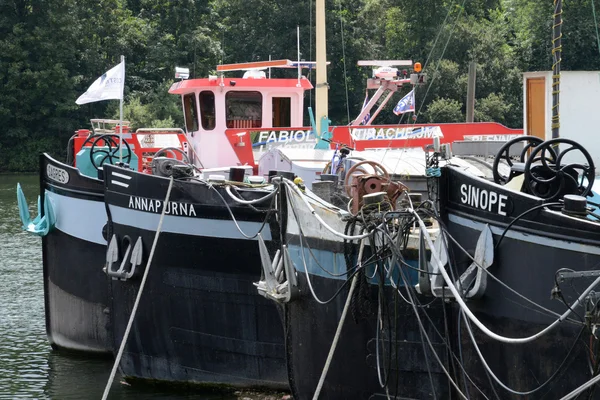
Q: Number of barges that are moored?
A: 4